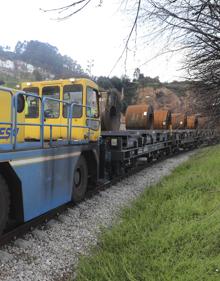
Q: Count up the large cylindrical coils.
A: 6